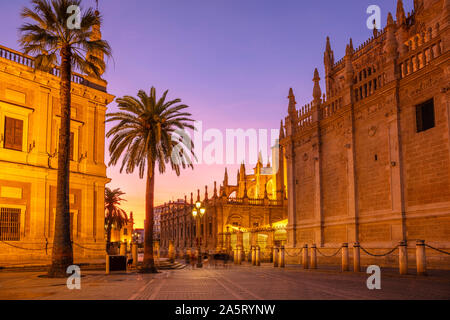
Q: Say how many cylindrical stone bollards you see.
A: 12